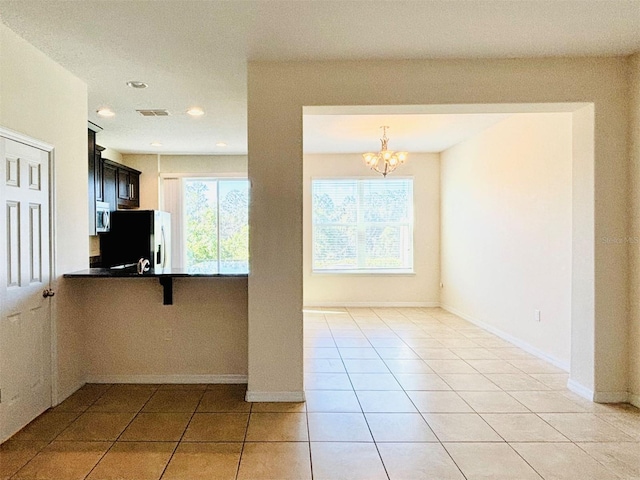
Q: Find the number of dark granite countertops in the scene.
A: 1